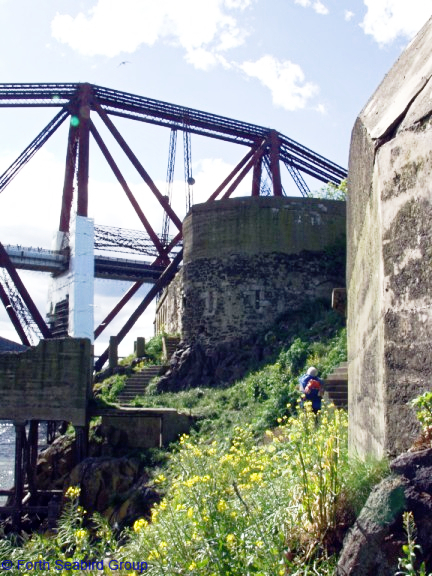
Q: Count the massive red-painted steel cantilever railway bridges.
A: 1